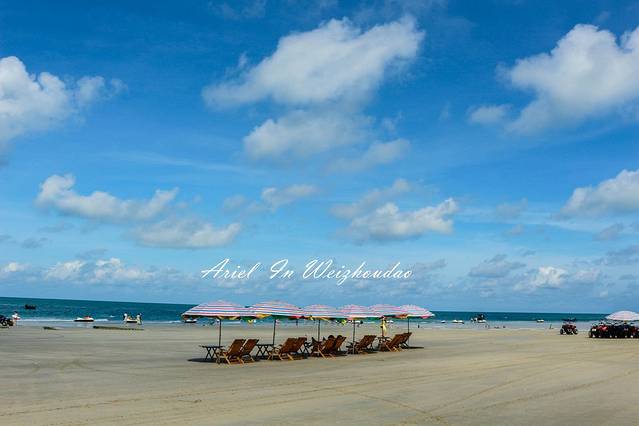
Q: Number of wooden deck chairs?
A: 10